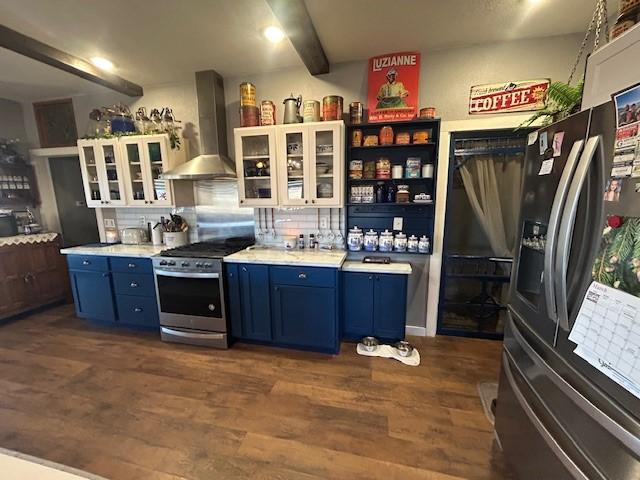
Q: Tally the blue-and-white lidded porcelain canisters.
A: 6